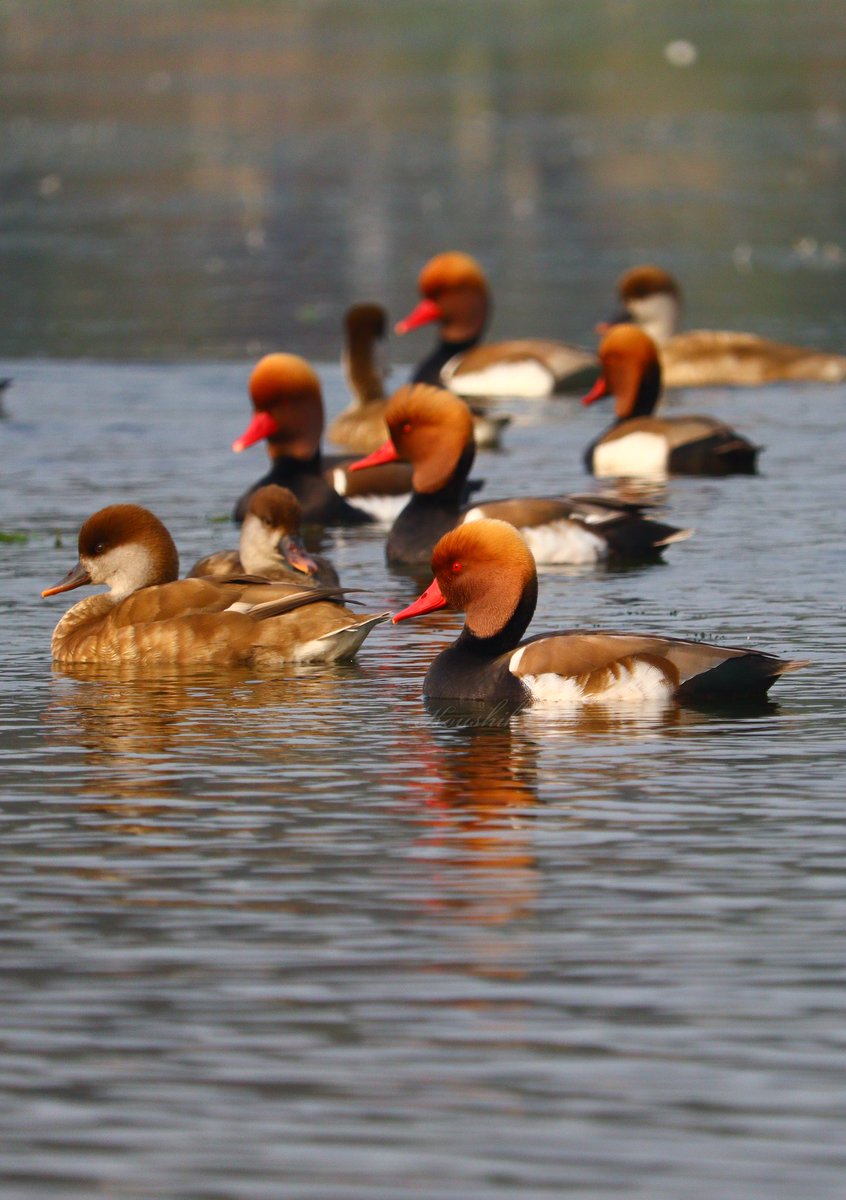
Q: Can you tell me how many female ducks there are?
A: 4